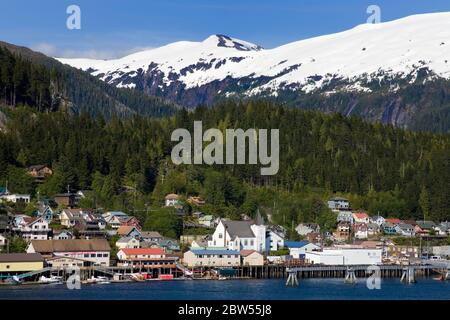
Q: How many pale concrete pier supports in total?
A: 3